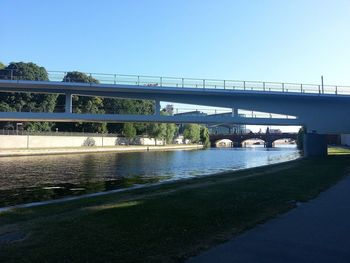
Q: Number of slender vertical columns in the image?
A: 3